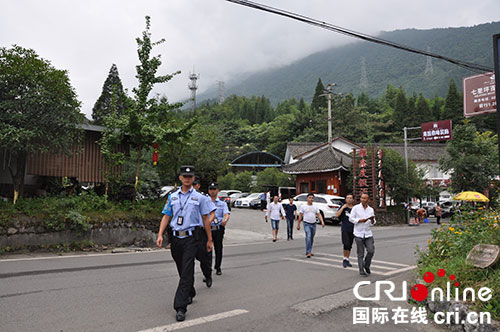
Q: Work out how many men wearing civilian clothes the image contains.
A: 5